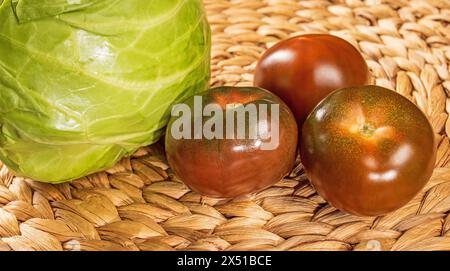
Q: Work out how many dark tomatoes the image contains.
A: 3